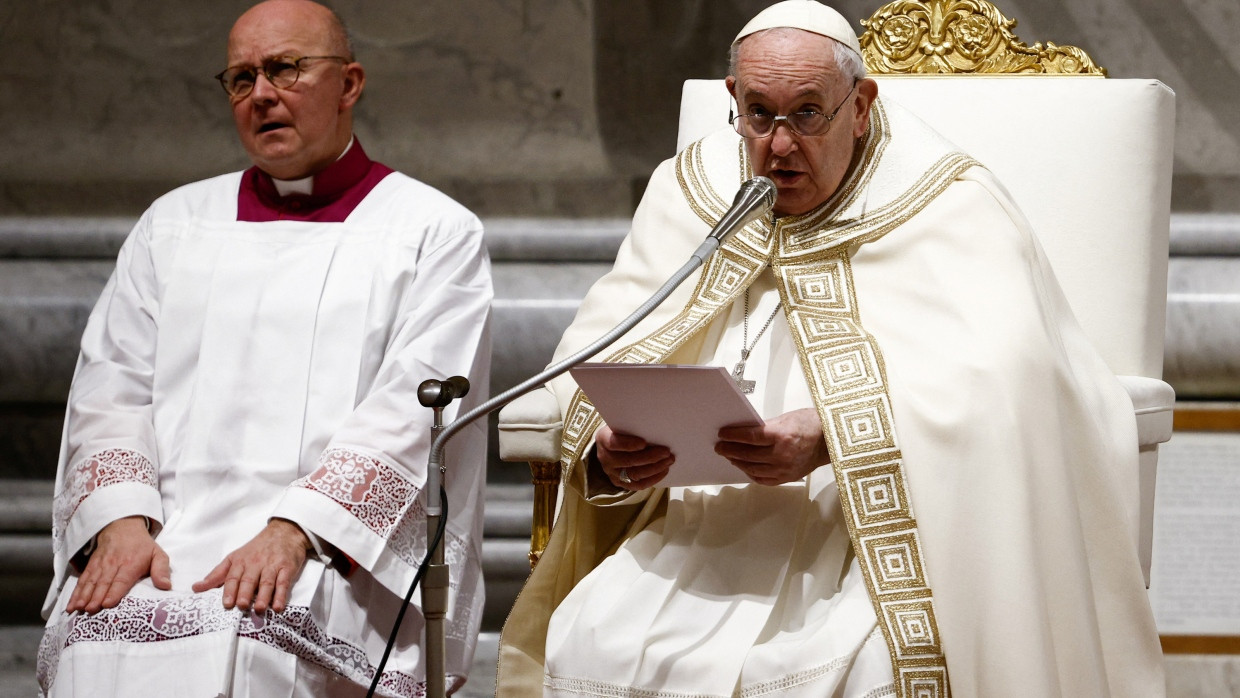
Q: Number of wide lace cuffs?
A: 2